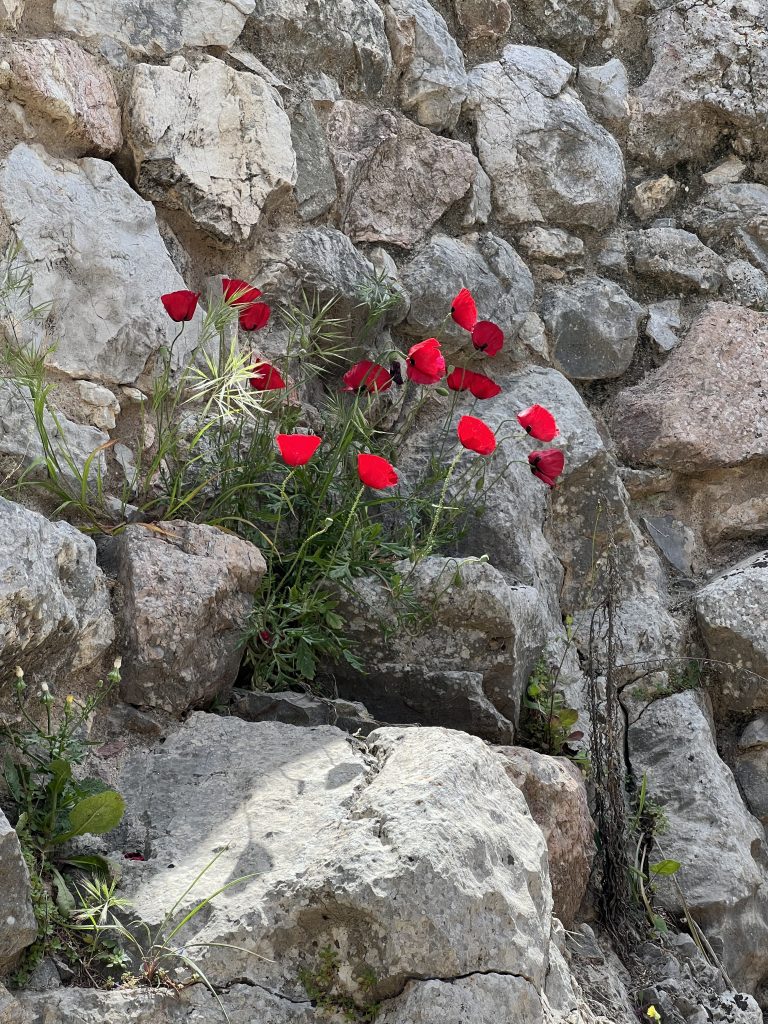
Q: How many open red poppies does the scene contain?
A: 15